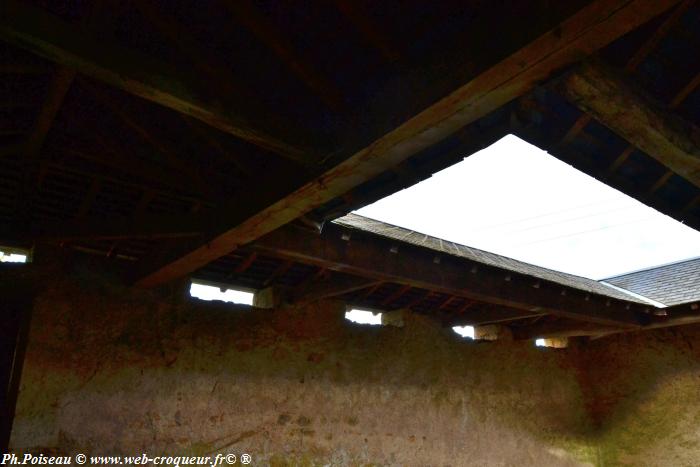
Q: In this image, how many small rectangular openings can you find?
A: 5